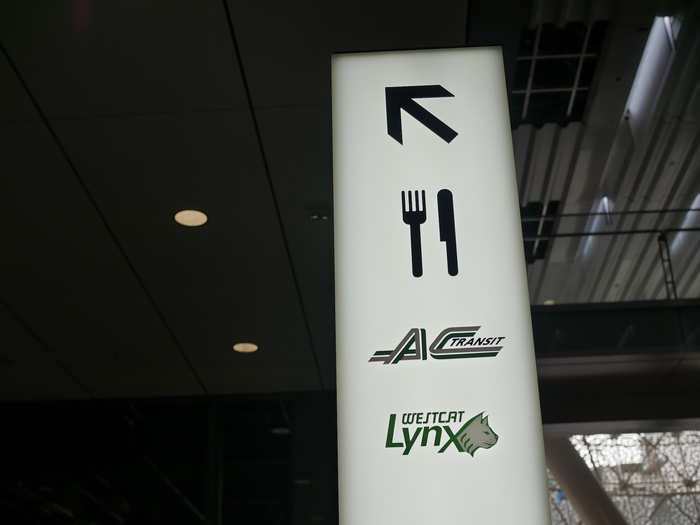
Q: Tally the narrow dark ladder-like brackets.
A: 1